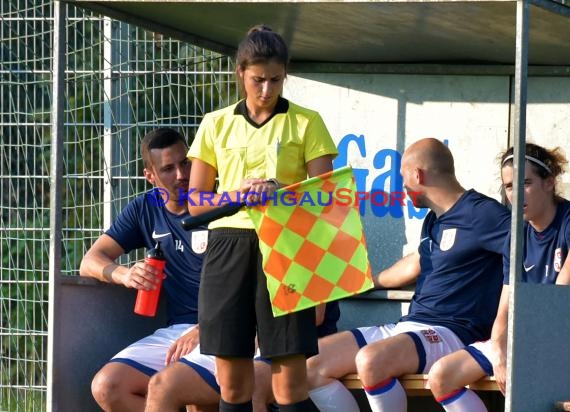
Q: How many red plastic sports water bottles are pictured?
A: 1